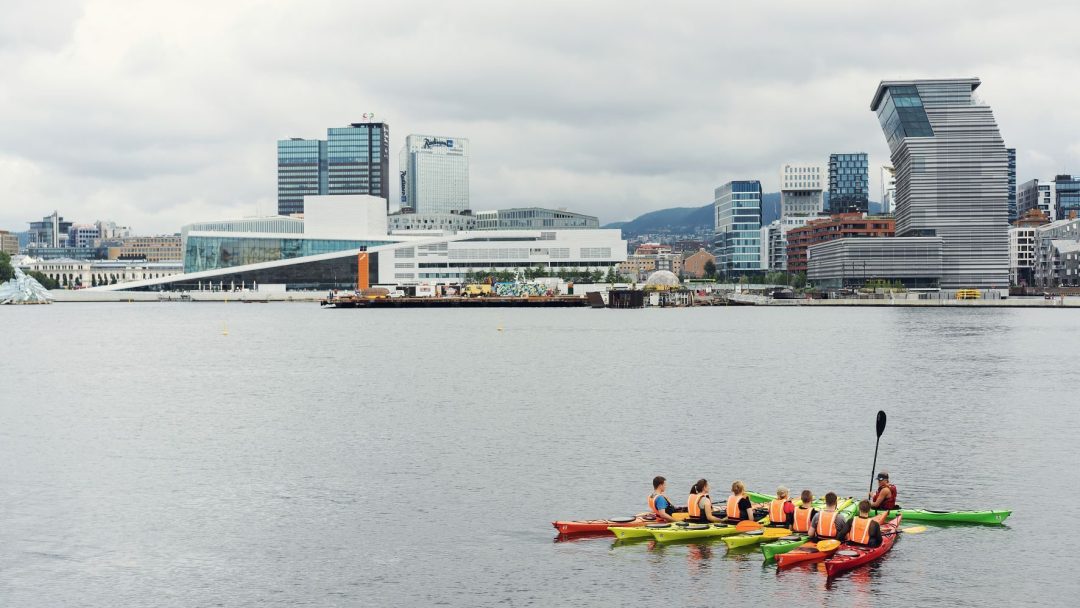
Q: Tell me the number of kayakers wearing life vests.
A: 8